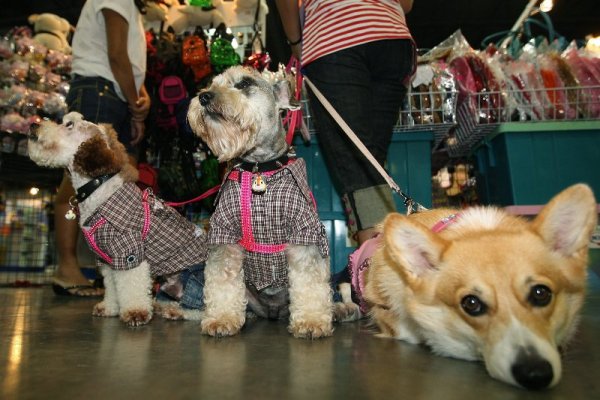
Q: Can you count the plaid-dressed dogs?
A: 2